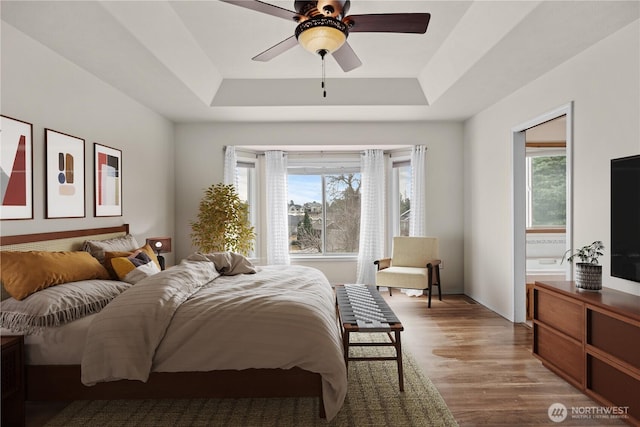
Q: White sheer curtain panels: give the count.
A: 4